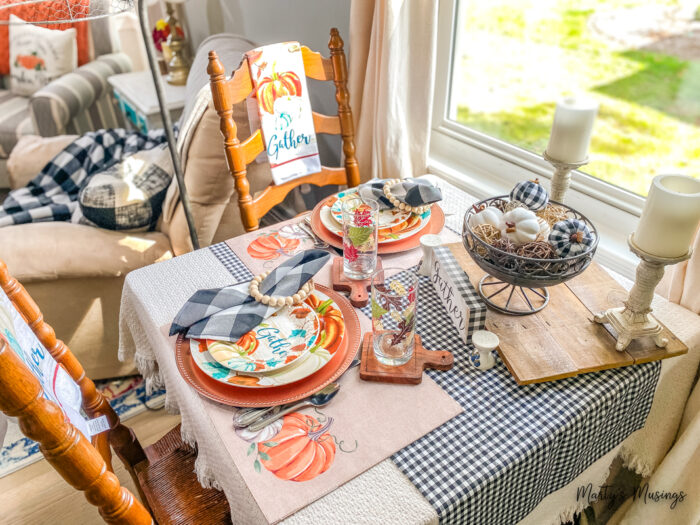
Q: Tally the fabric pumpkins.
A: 2